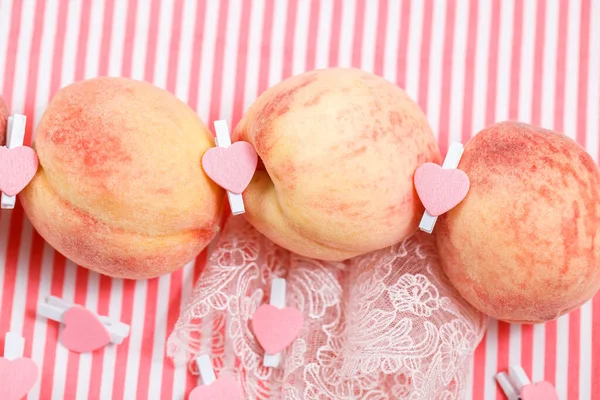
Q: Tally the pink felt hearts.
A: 8